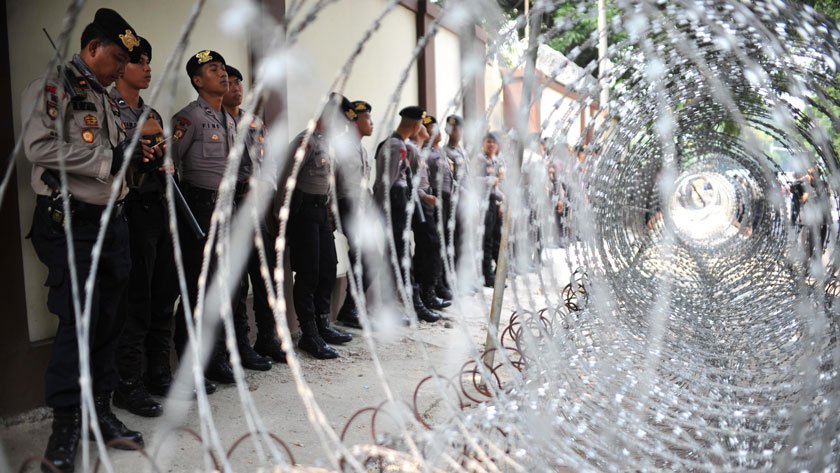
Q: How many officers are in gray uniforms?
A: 11